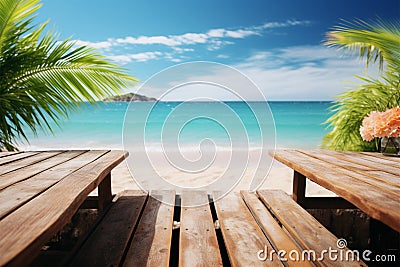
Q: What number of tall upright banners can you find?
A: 0